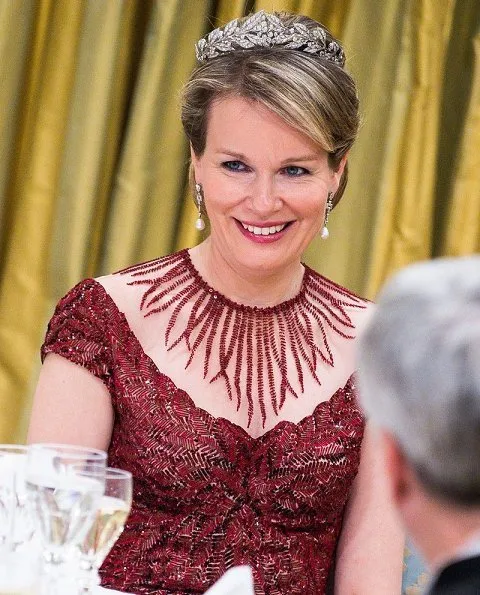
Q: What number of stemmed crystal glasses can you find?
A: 3